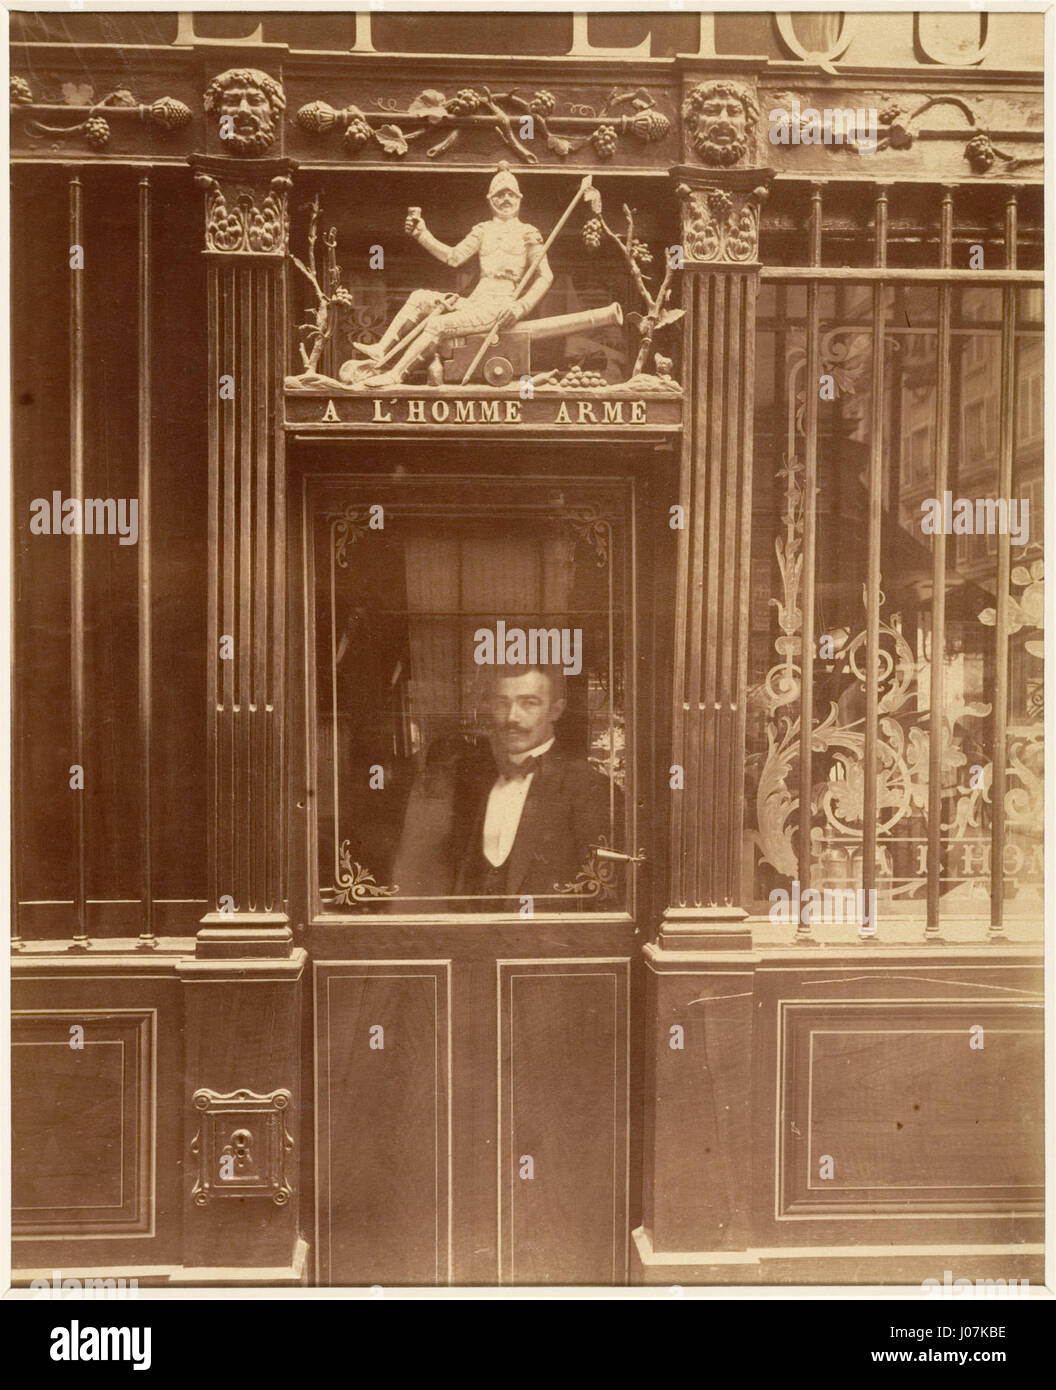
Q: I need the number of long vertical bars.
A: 6